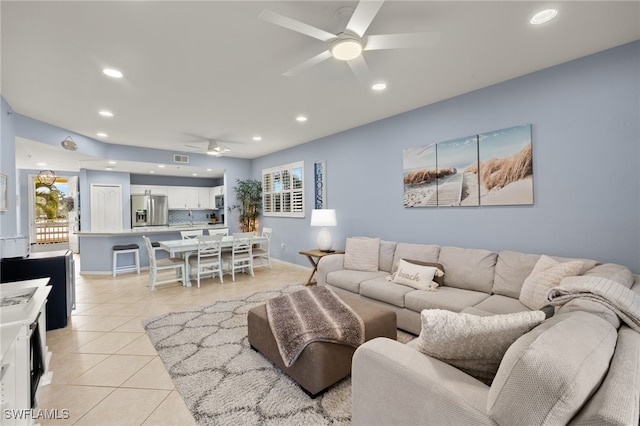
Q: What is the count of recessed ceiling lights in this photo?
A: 14